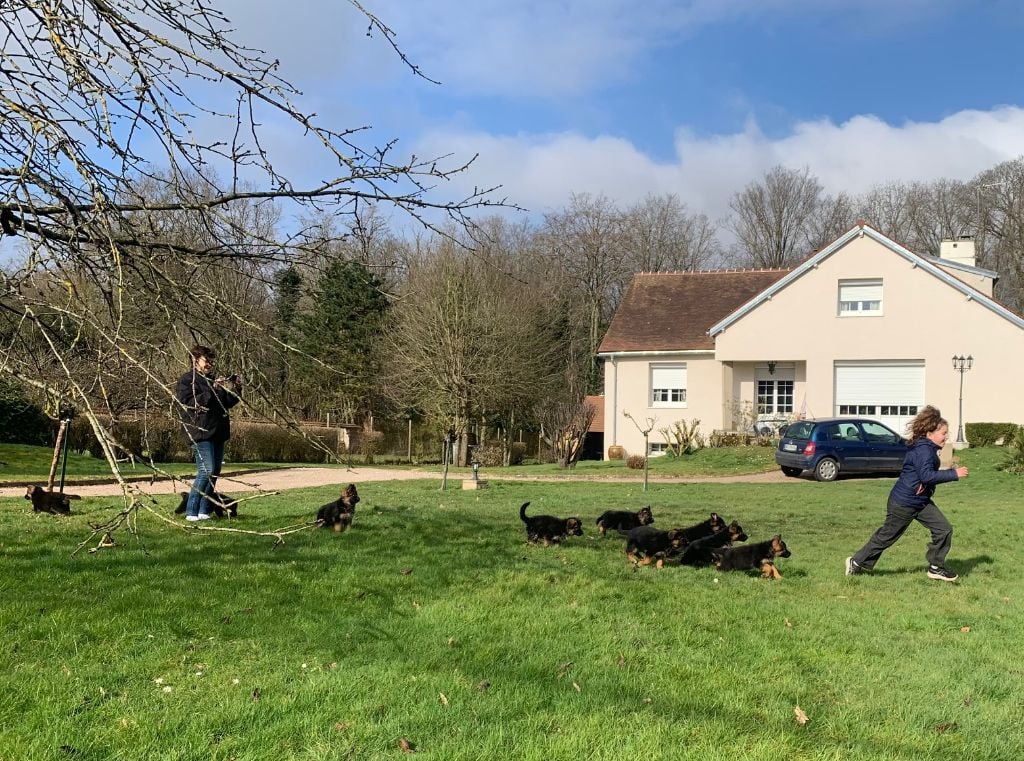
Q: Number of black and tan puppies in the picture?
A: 9